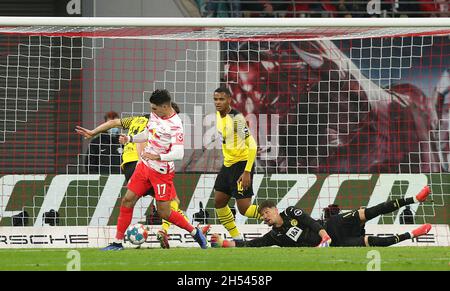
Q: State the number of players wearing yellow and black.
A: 2